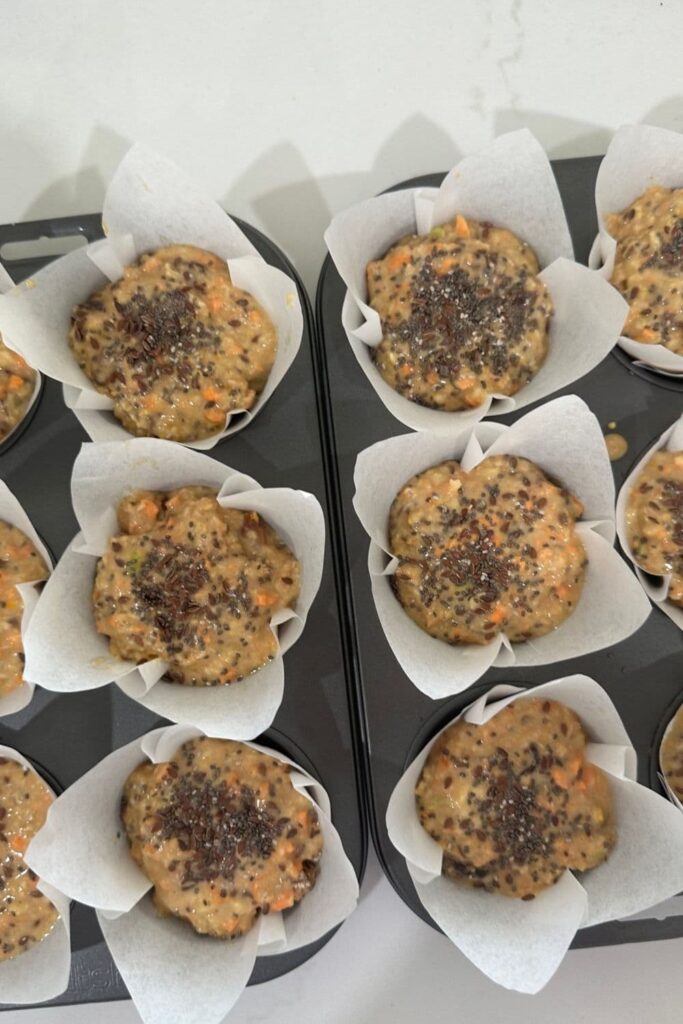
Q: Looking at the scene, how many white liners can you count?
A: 12